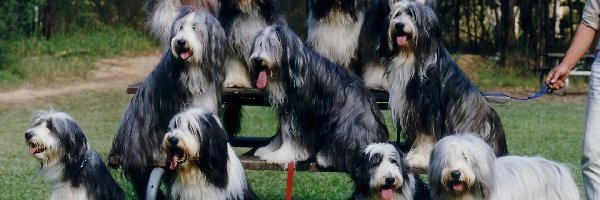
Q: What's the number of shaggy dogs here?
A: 11